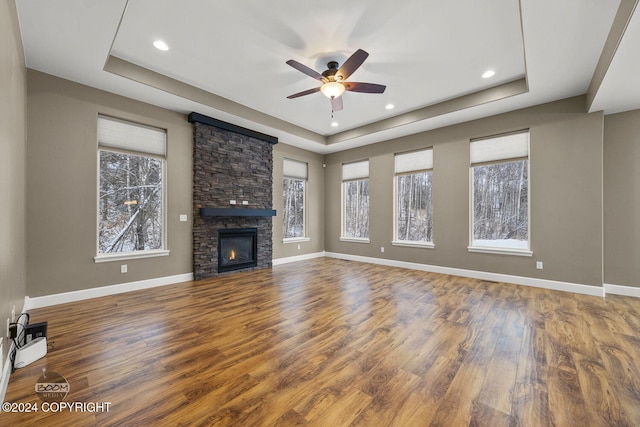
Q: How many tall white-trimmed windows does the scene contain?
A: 5